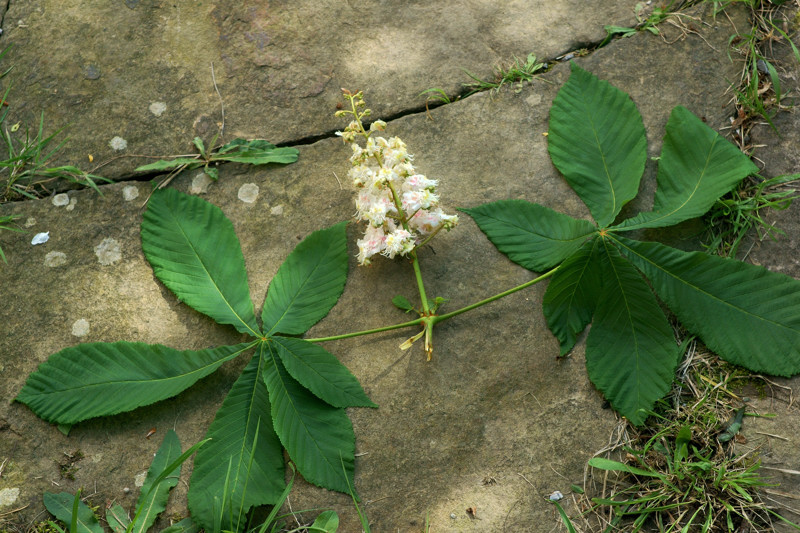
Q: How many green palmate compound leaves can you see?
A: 2